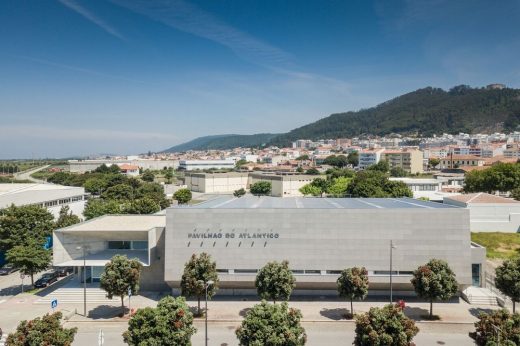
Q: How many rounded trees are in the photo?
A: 11